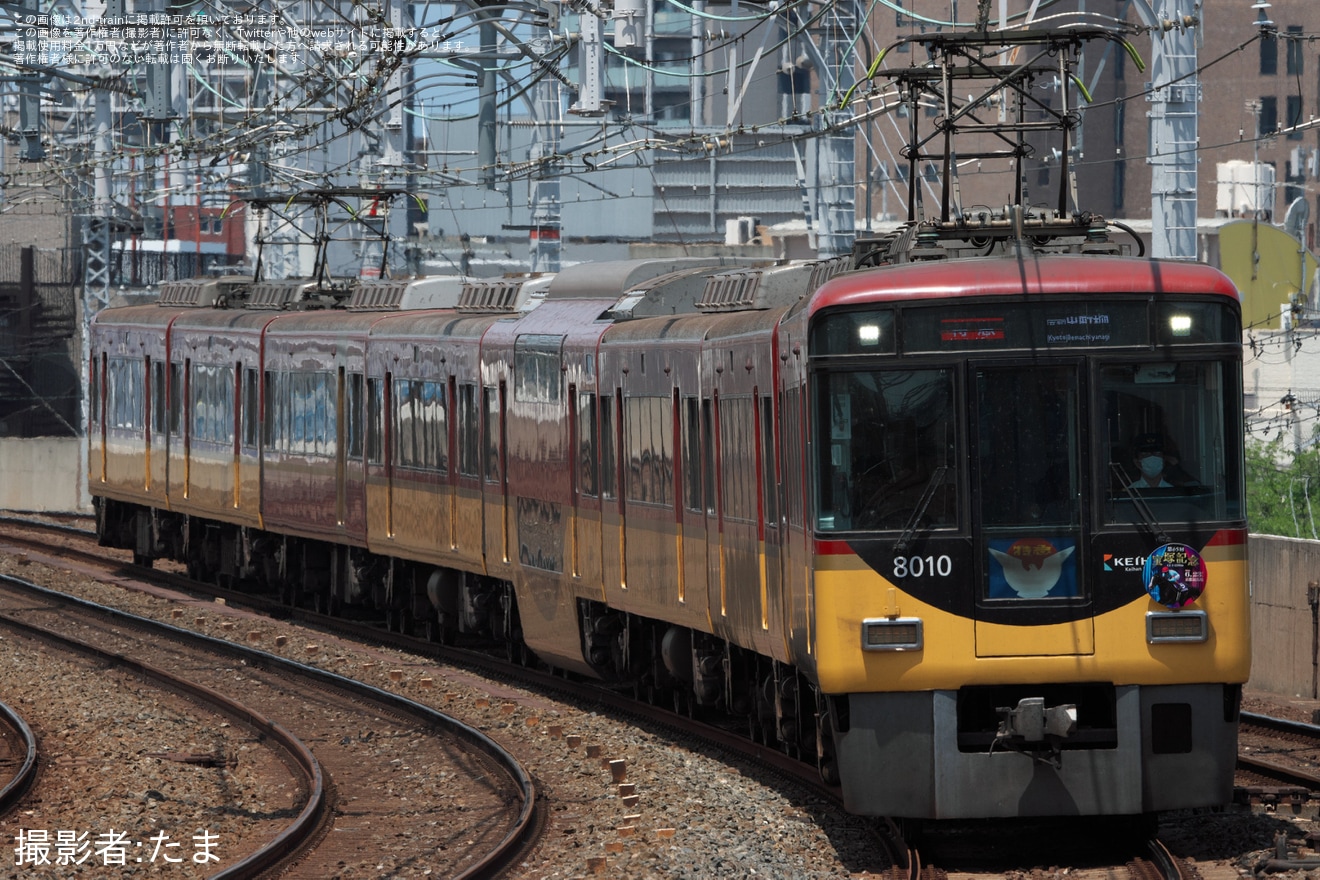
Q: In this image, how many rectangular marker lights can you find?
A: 2